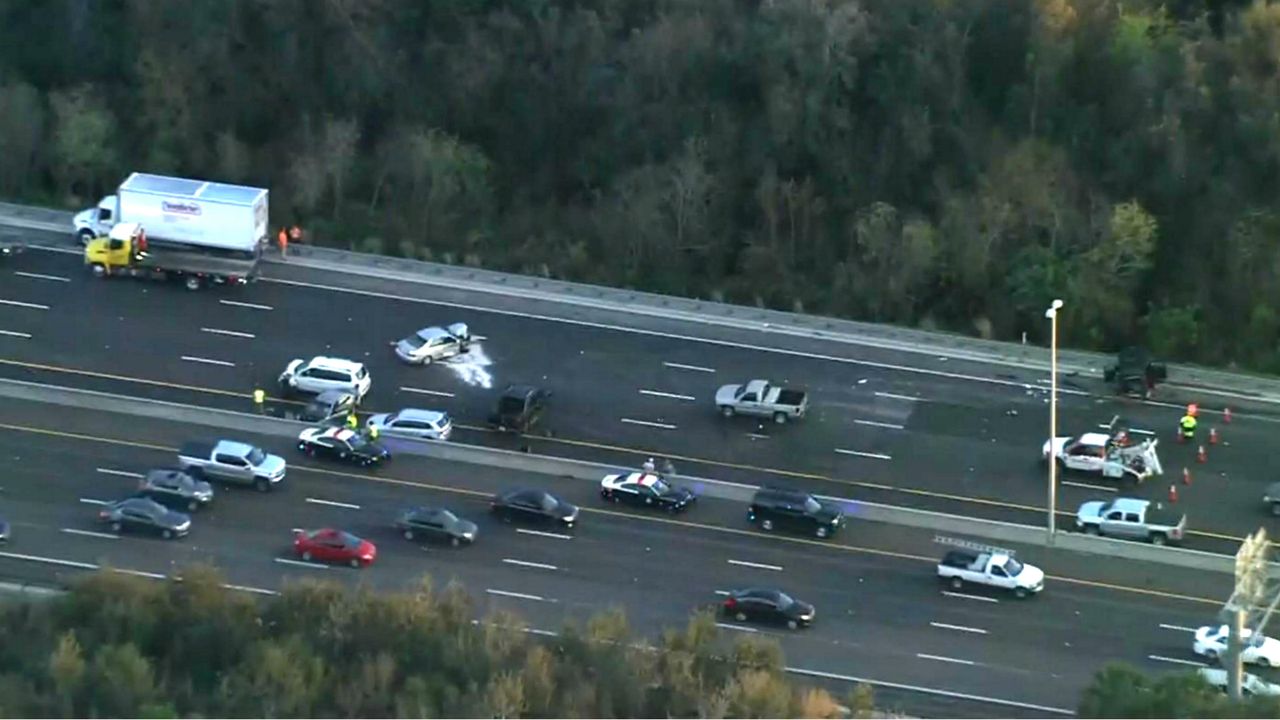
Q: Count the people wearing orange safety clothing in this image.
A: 2